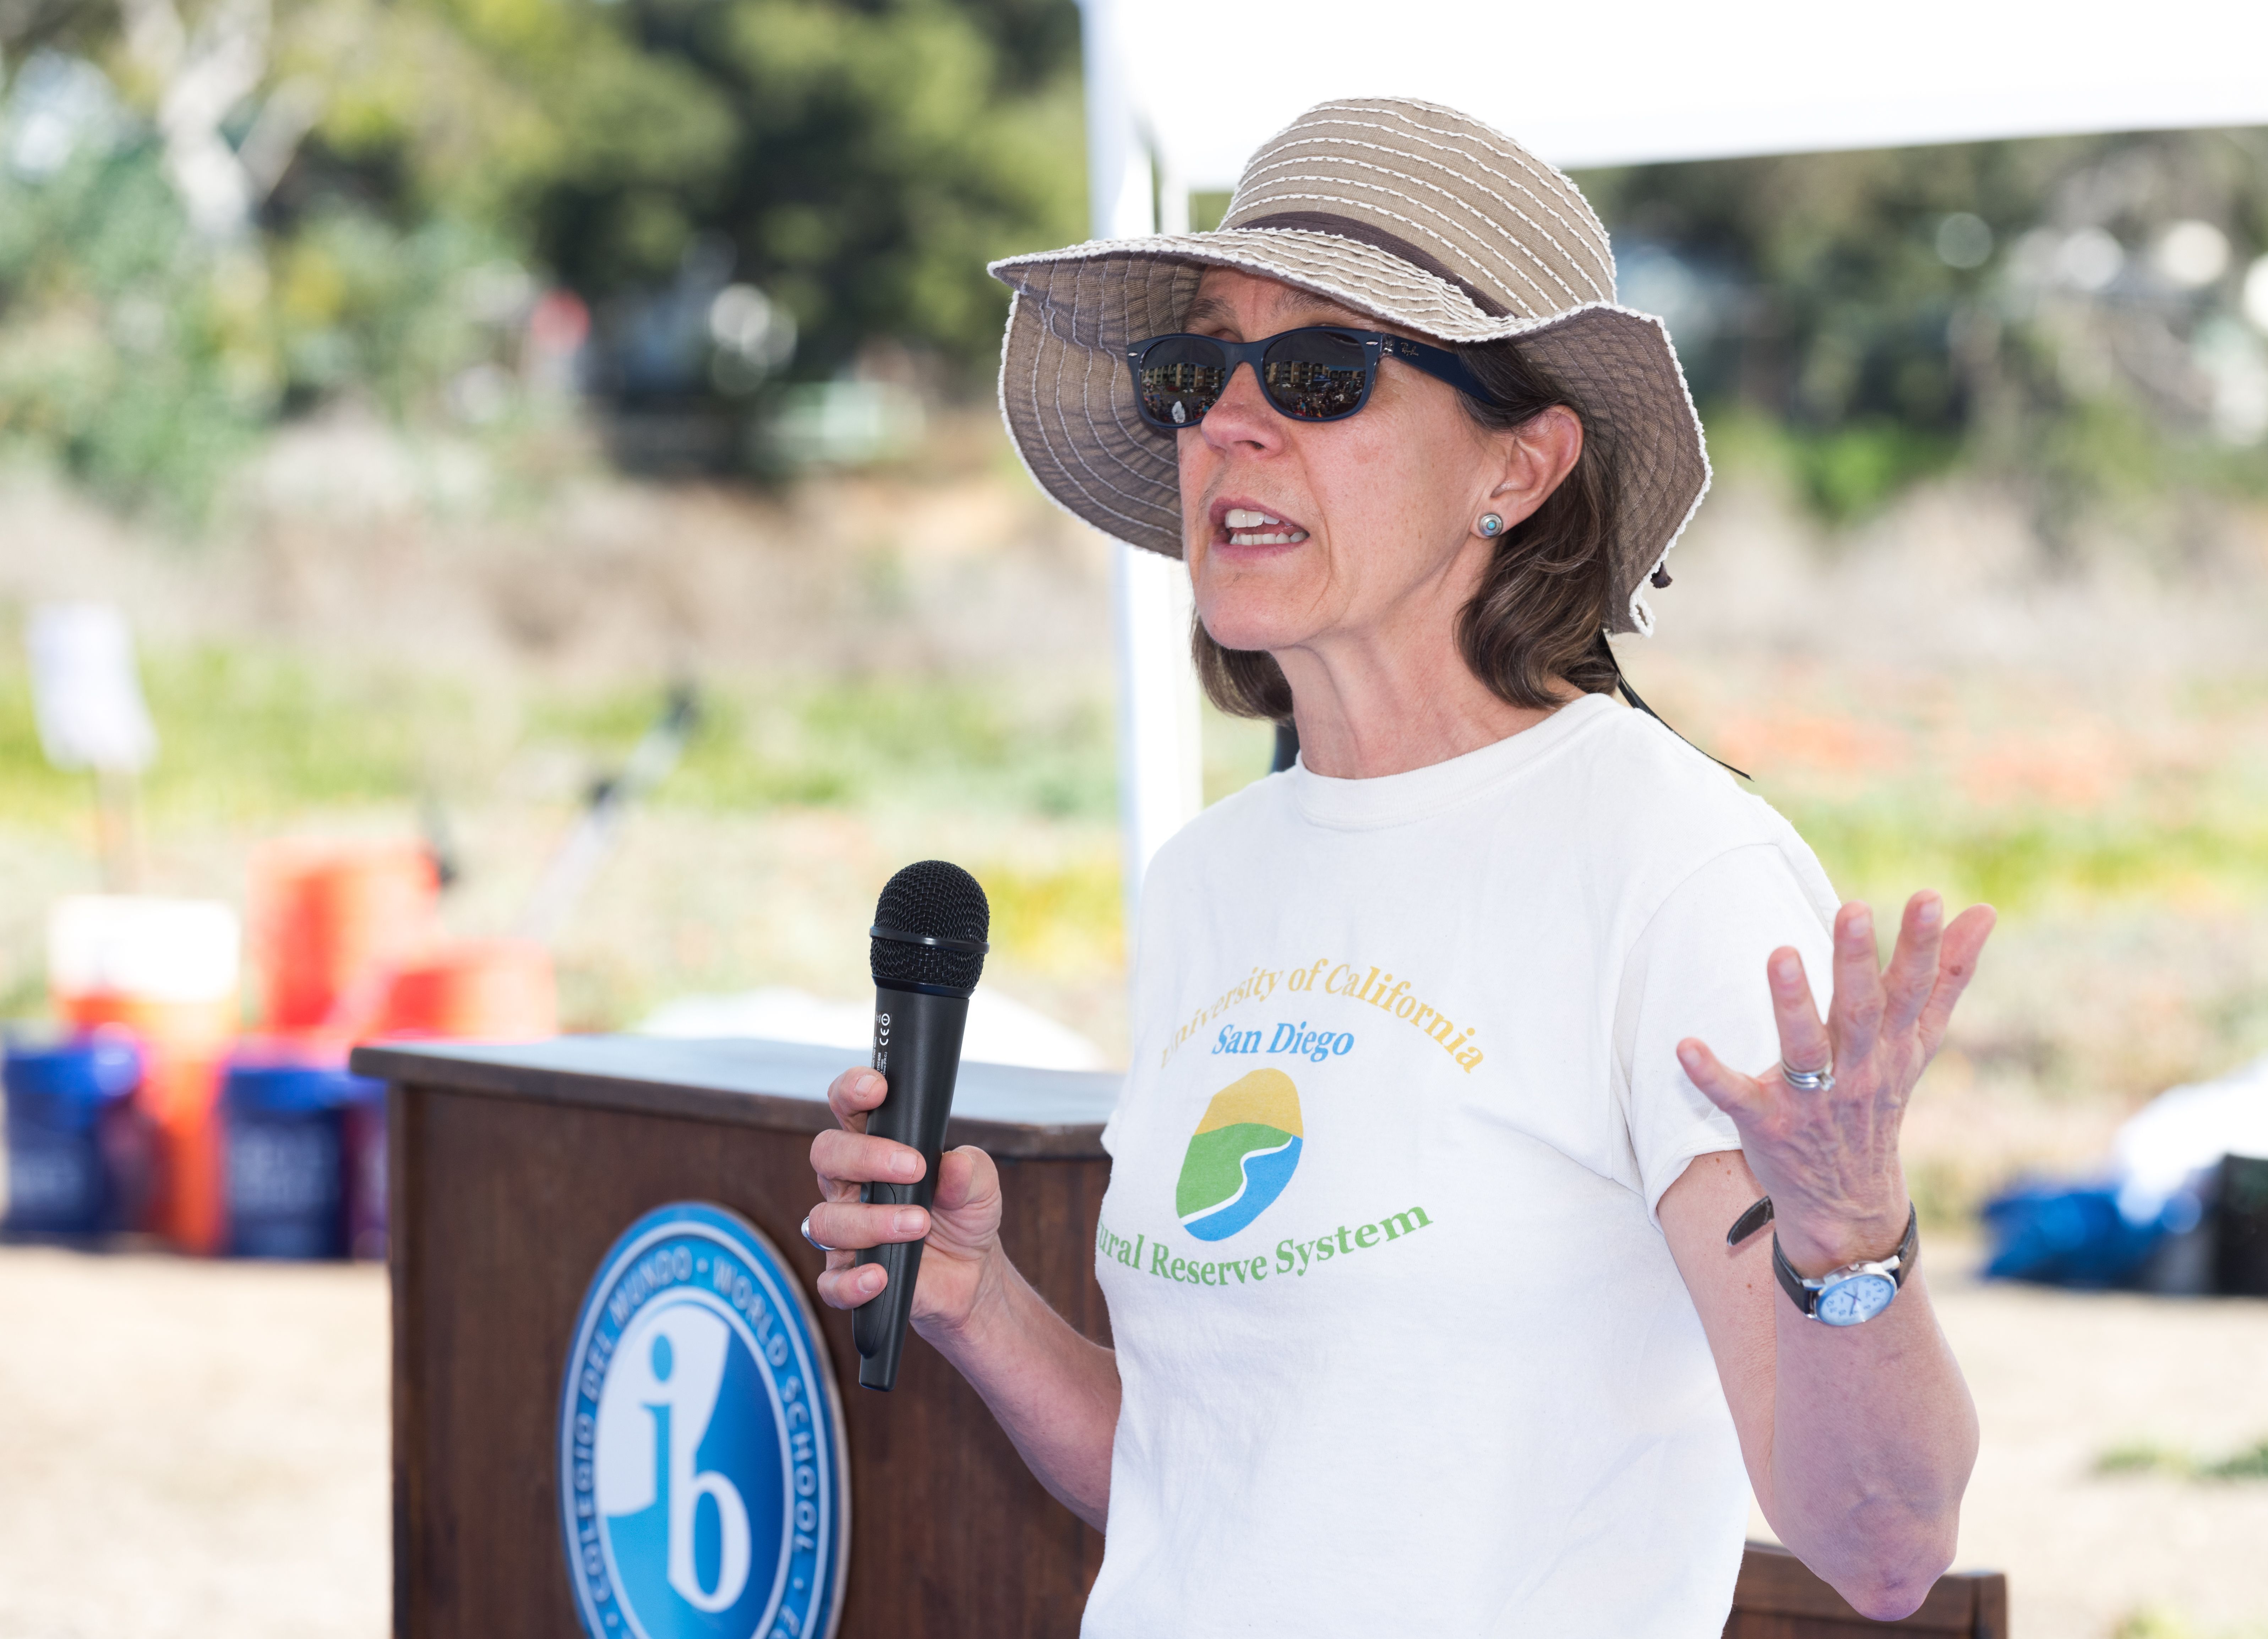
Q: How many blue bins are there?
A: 2